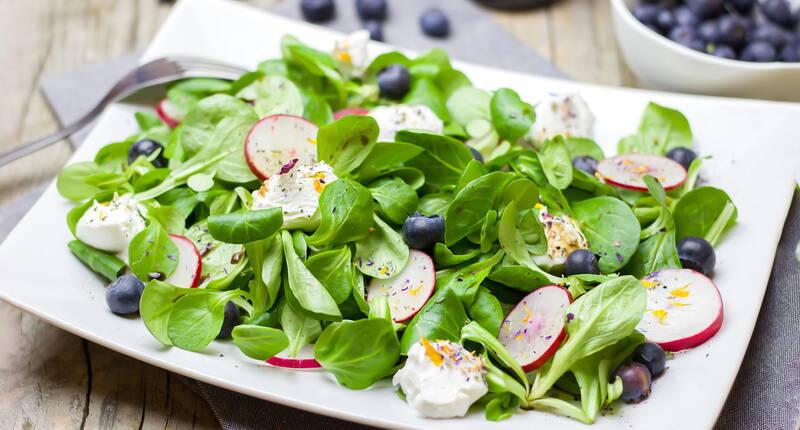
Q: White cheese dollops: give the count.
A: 7